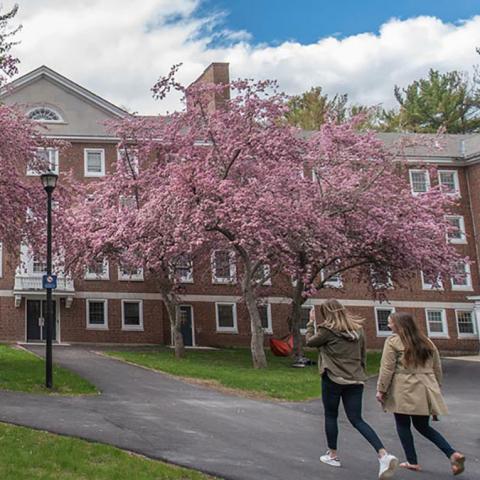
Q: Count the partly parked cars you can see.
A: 0